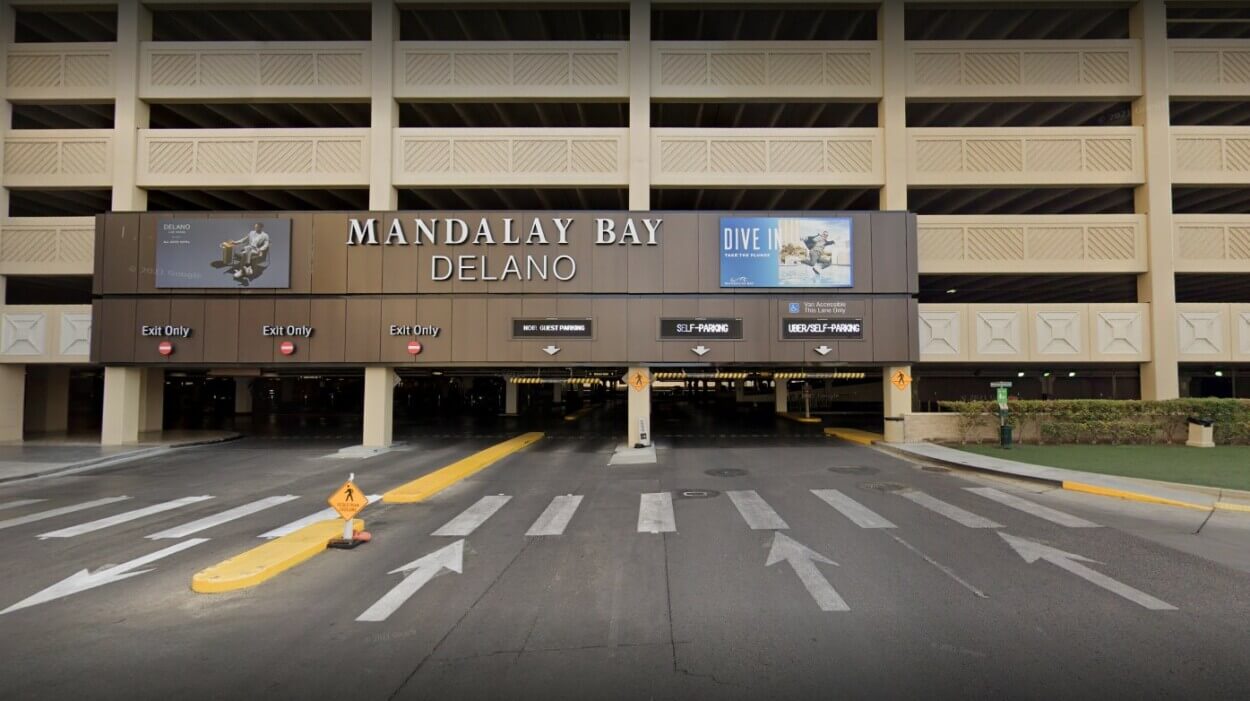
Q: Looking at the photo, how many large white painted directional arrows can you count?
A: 4